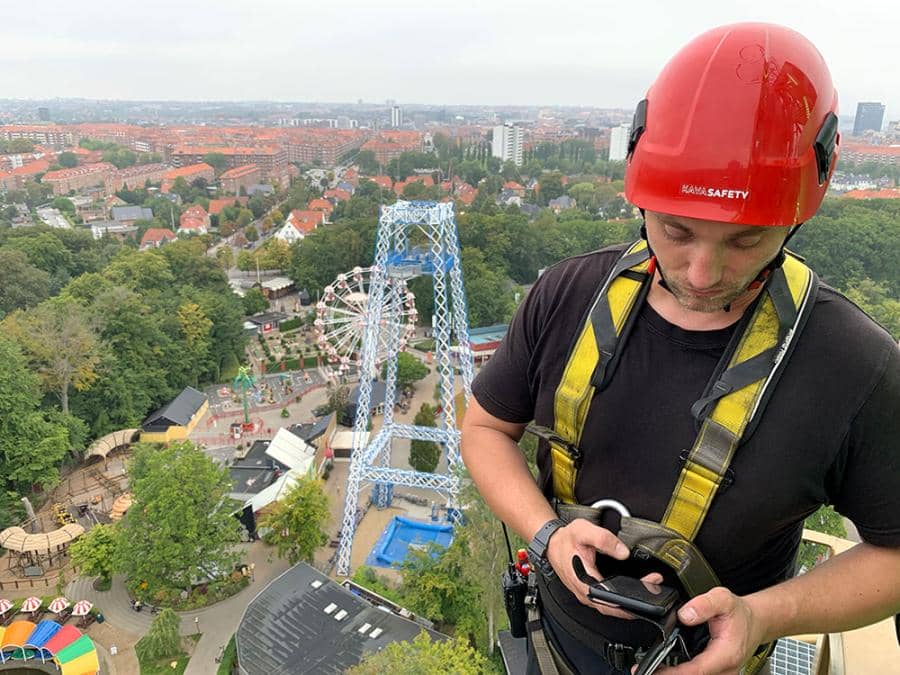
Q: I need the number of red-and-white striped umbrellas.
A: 4